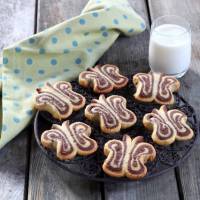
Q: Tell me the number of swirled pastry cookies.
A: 7